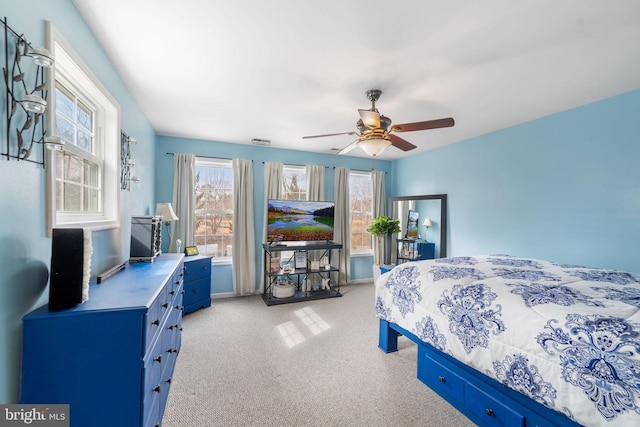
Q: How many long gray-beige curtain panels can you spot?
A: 6